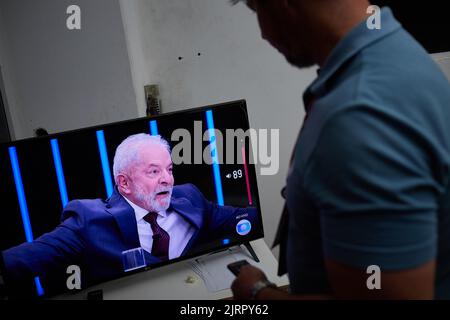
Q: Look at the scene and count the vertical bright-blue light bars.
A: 5